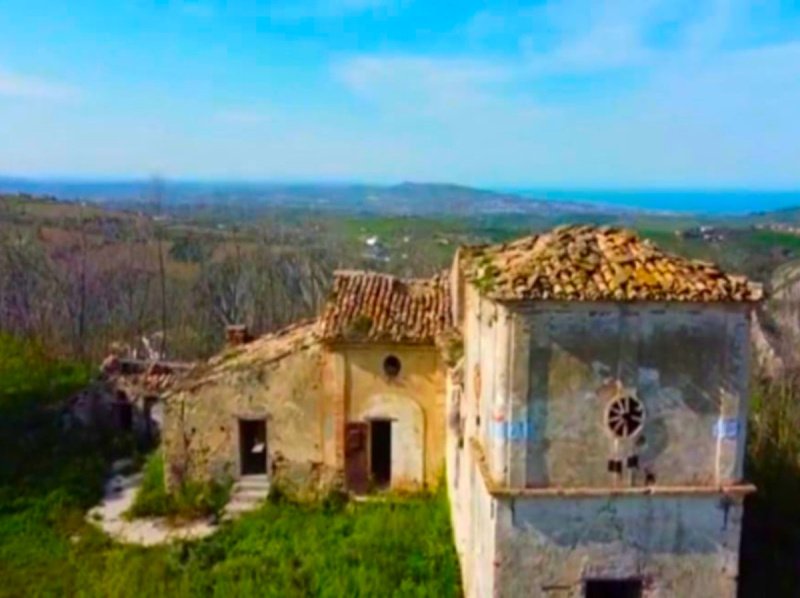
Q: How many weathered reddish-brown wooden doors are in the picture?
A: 1